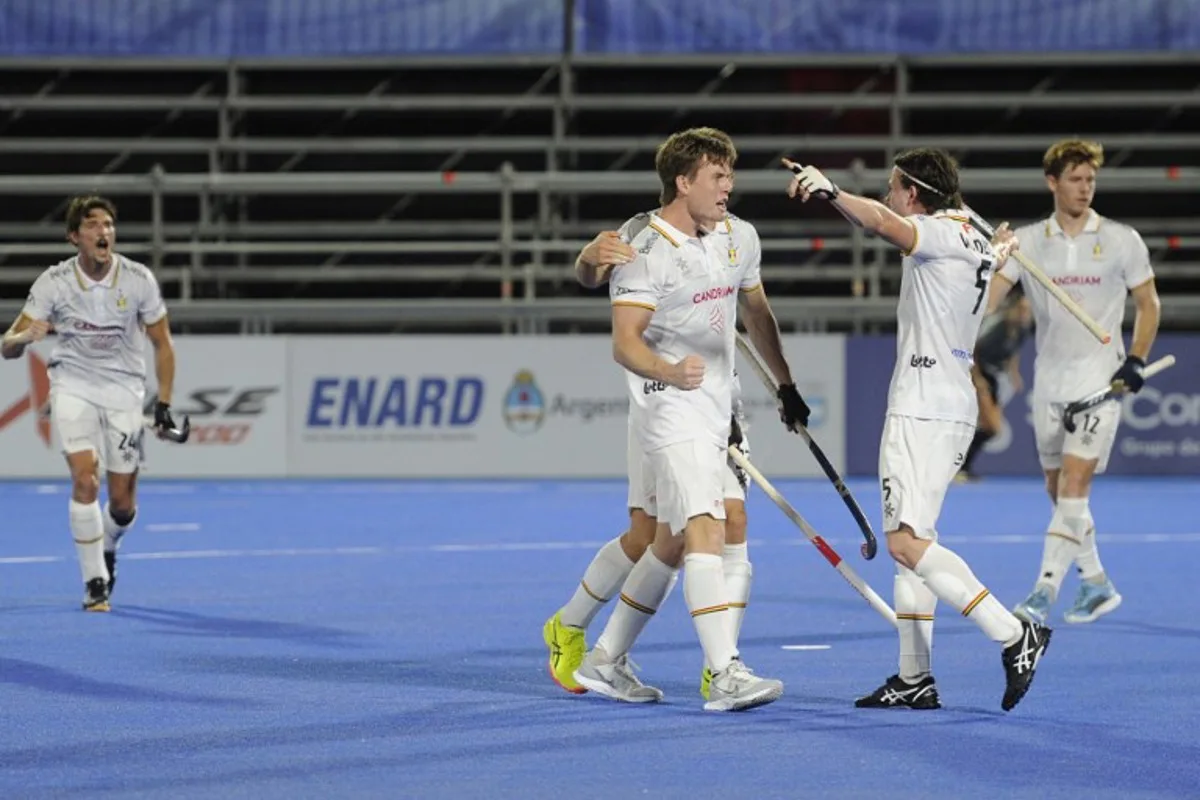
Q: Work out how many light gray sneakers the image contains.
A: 2